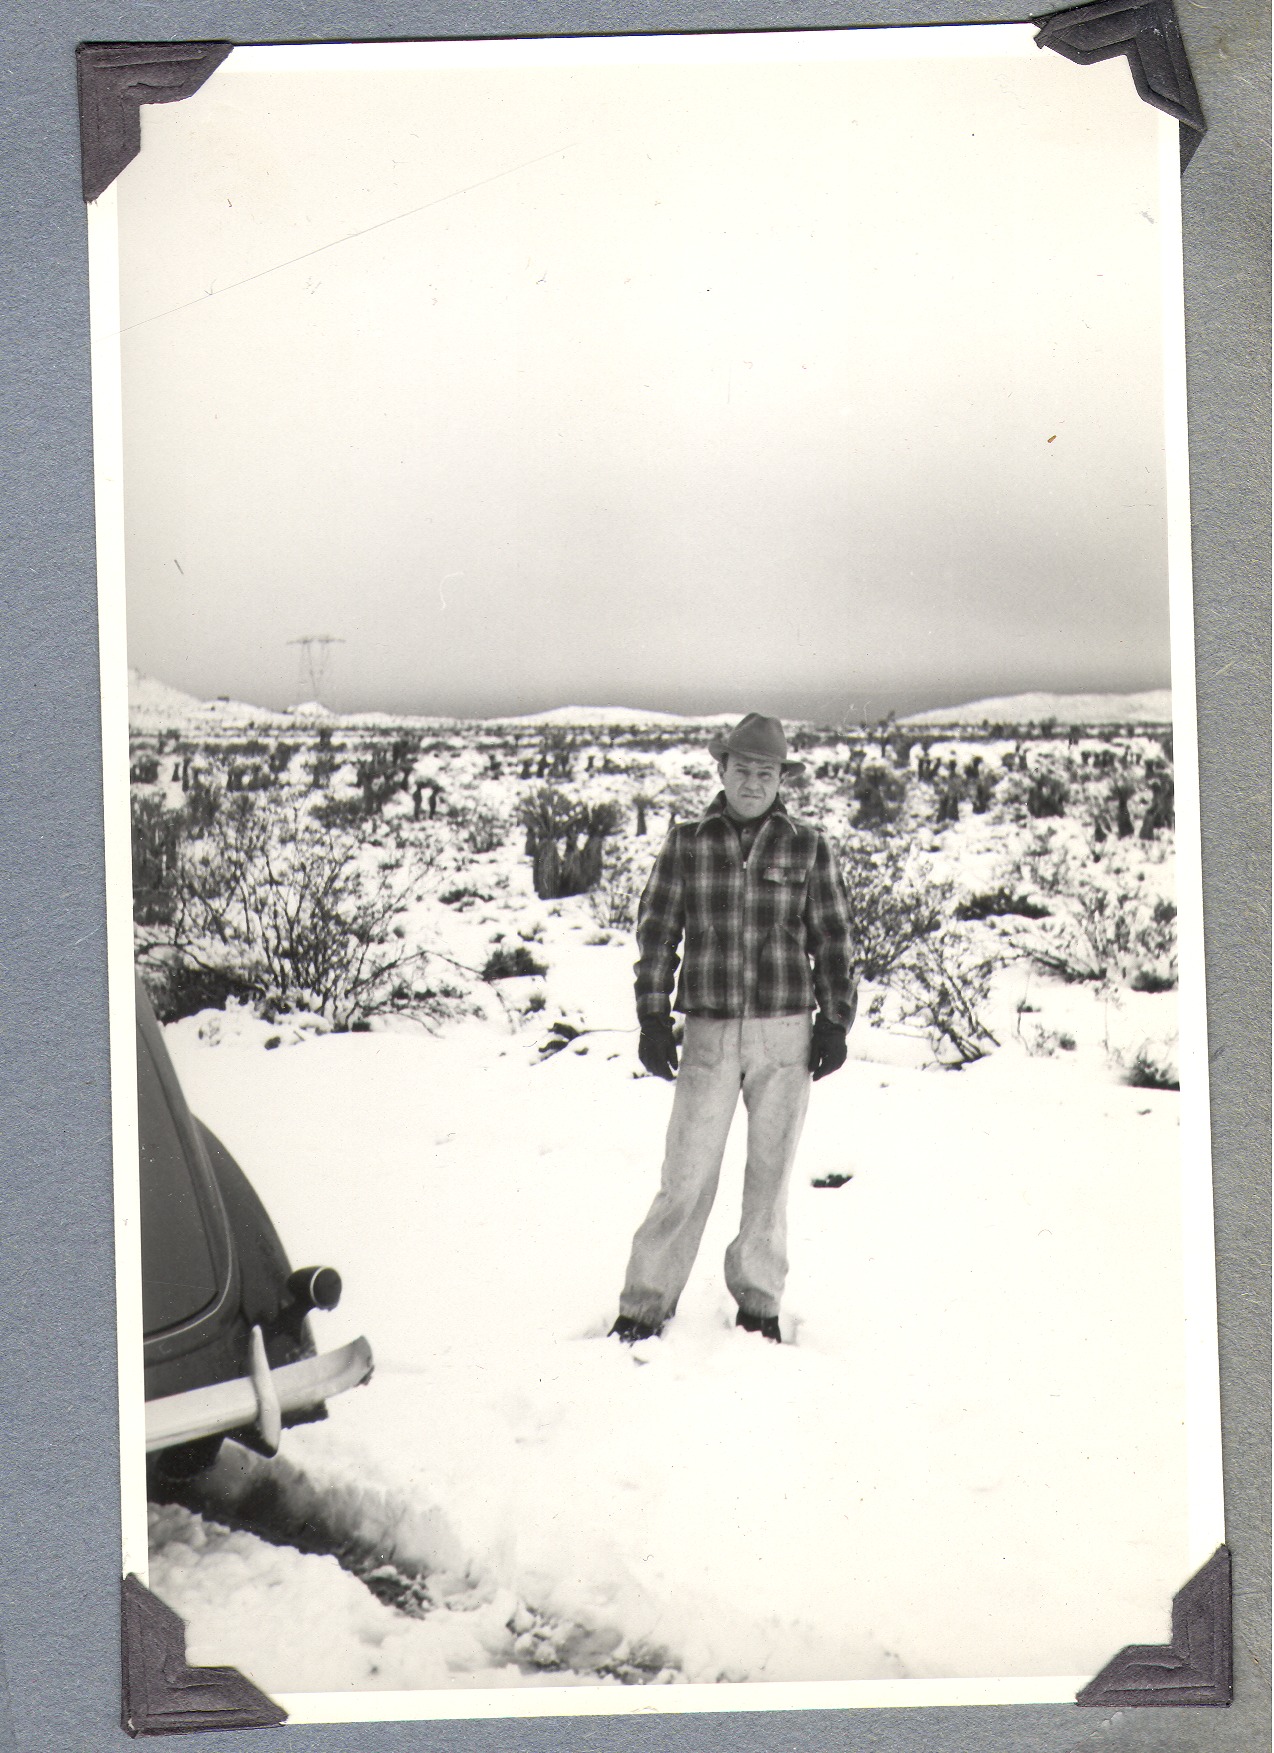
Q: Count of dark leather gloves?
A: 2